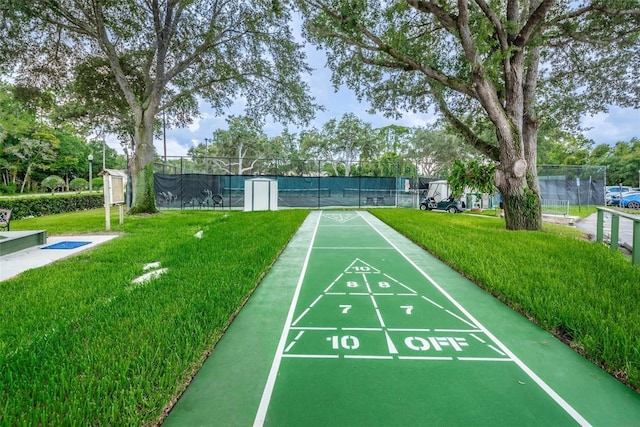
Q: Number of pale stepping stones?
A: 3